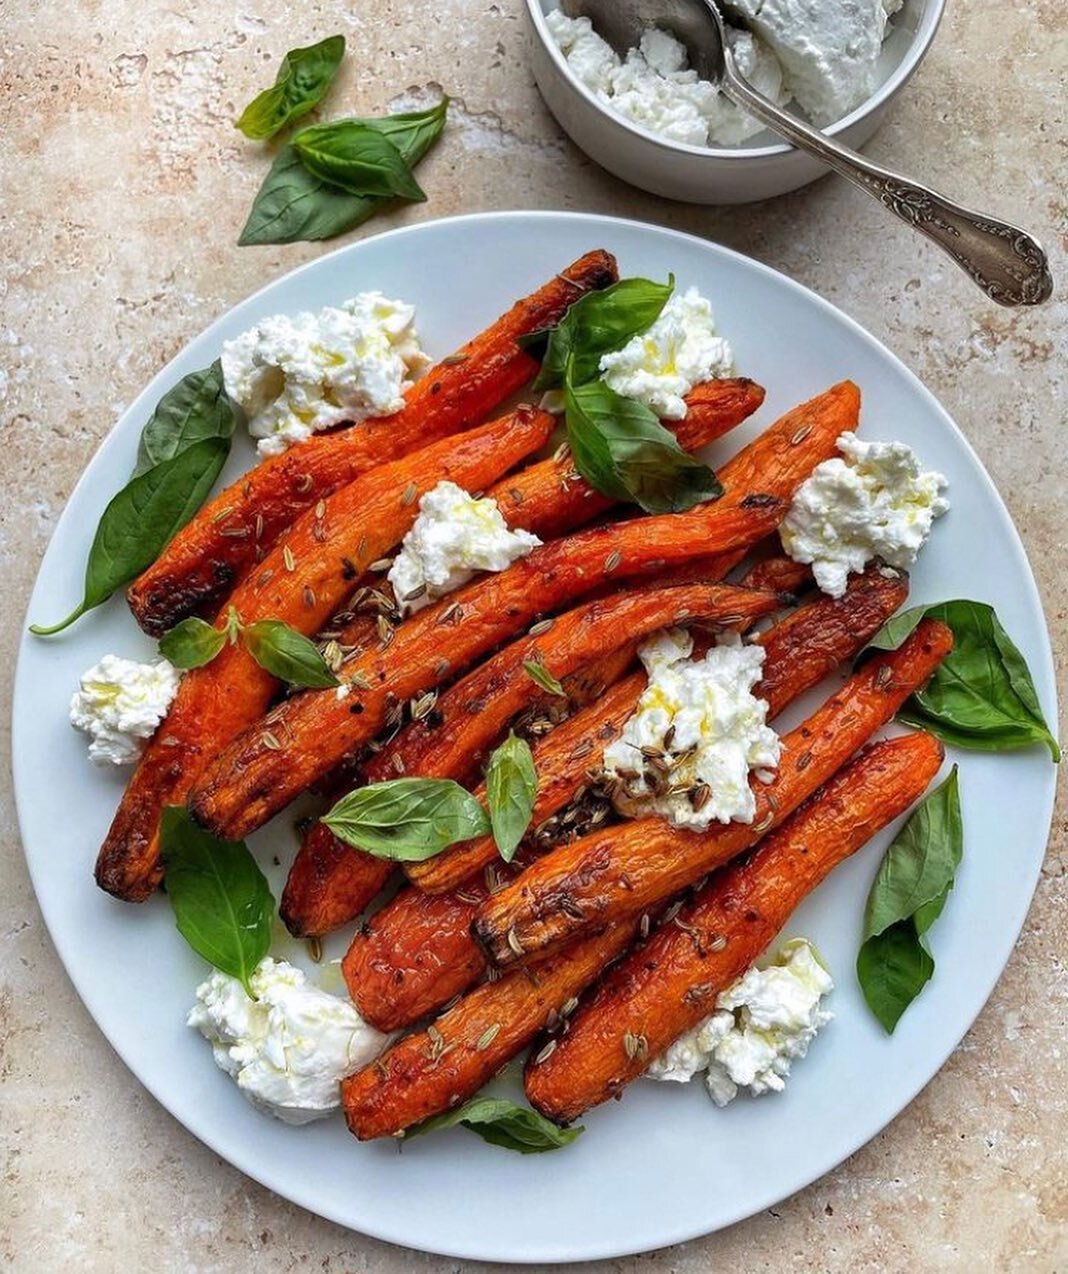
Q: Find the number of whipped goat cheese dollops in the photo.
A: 8